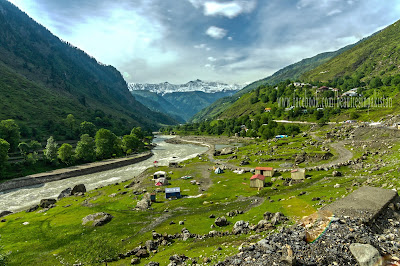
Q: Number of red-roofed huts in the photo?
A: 2